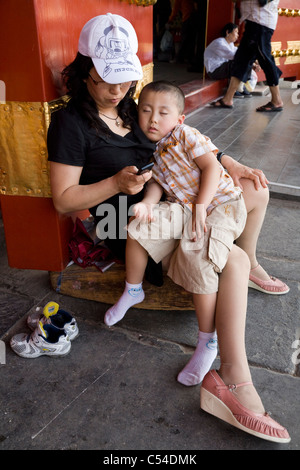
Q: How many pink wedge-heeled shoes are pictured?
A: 2